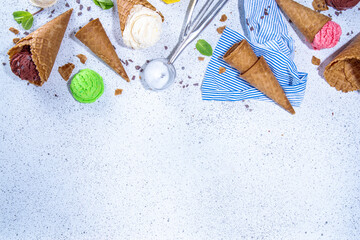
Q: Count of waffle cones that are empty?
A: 4